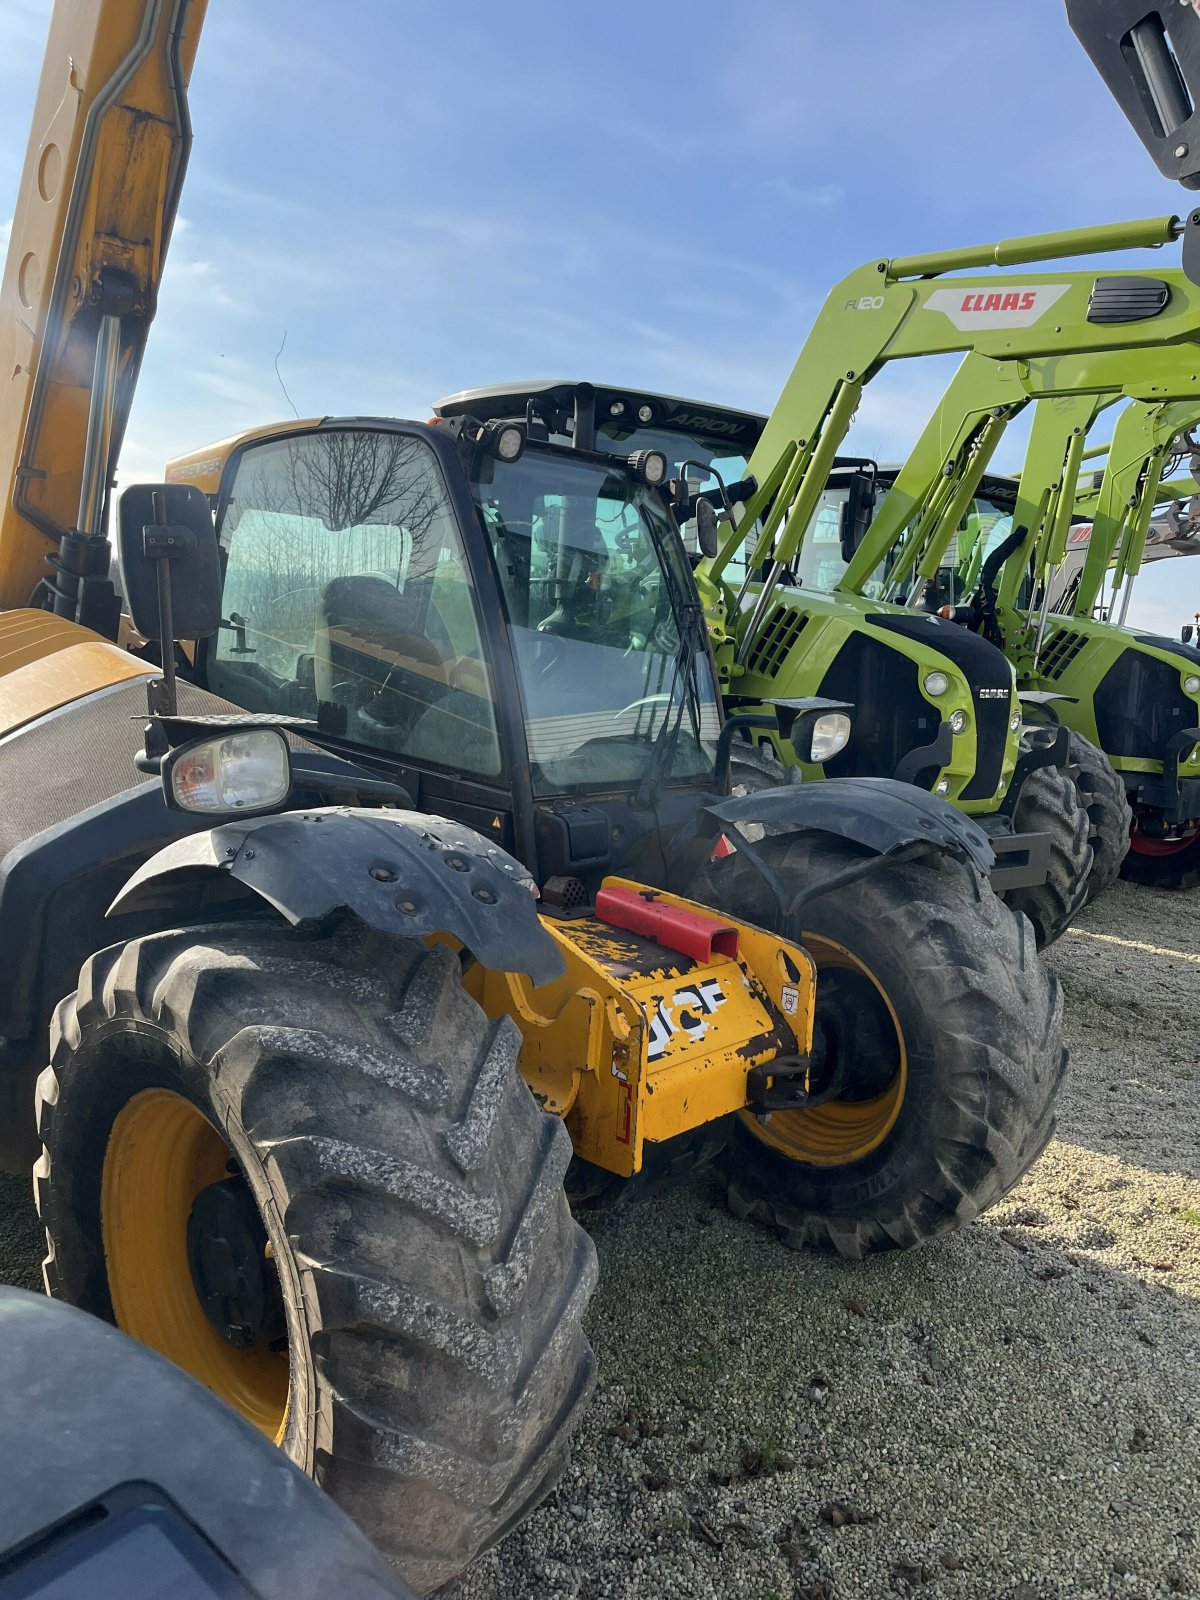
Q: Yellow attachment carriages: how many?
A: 1